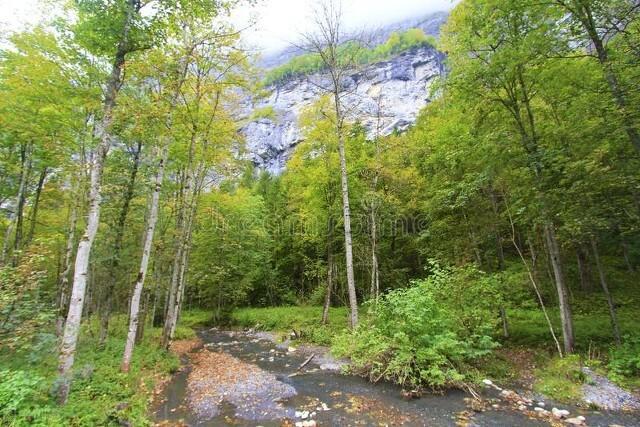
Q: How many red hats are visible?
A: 0